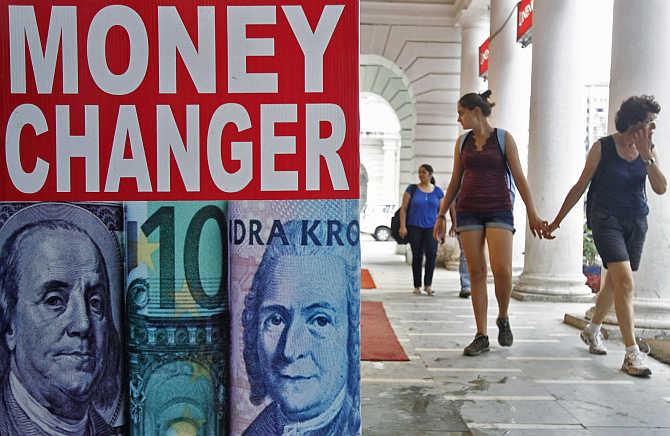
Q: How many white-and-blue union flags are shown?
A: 0